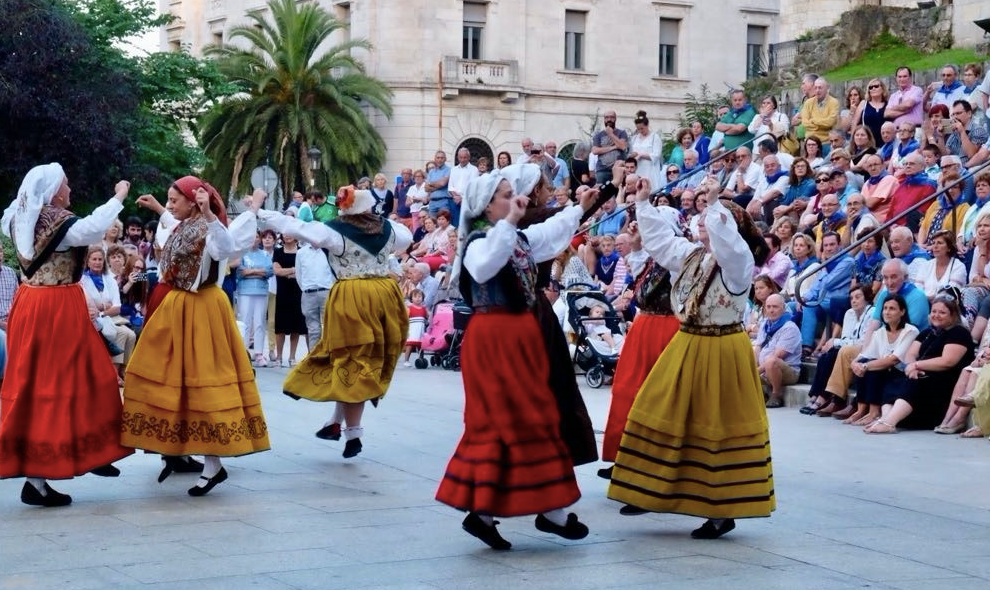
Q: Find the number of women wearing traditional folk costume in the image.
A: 8